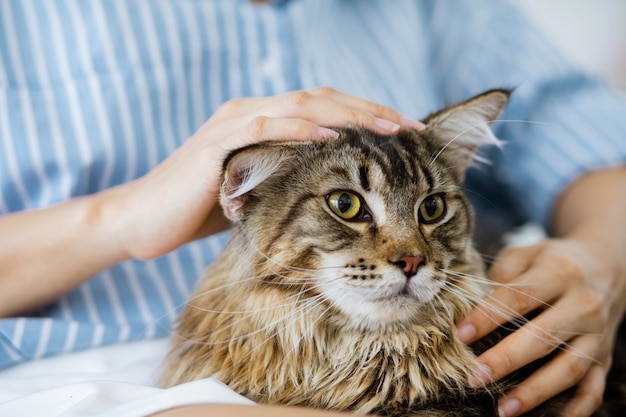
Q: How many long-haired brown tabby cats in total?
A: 1